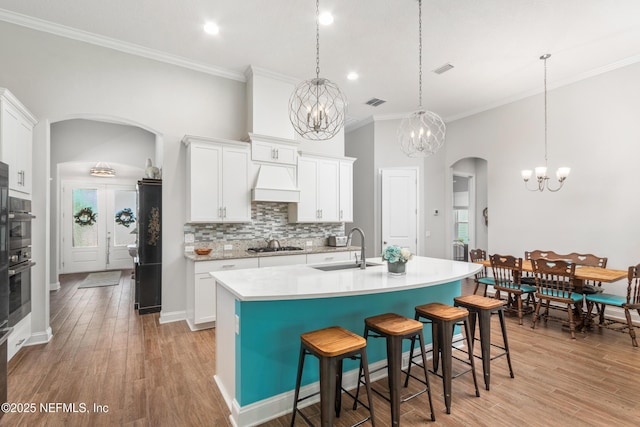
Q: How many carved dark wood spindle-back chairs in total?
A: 4